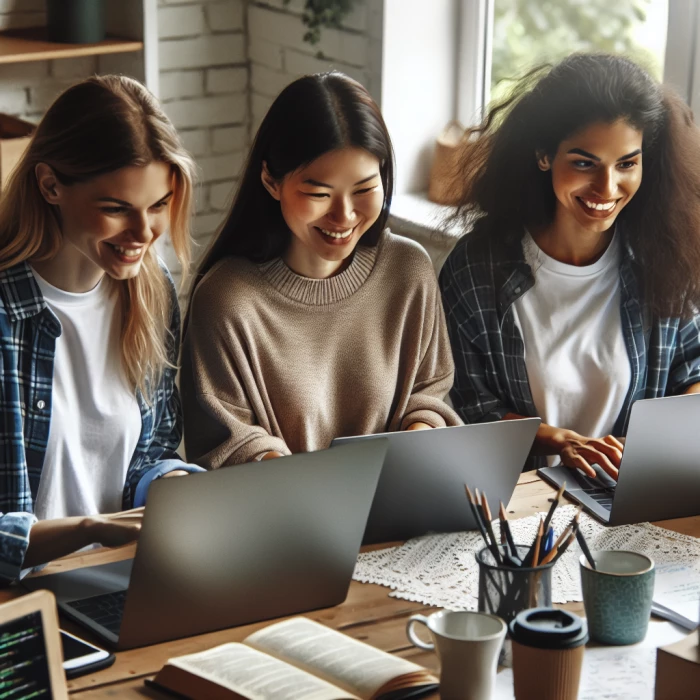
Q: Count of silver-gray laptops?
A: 3